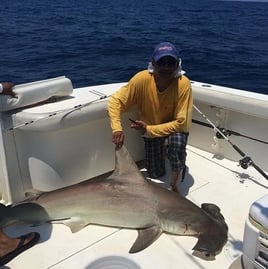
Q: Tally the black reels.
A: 2